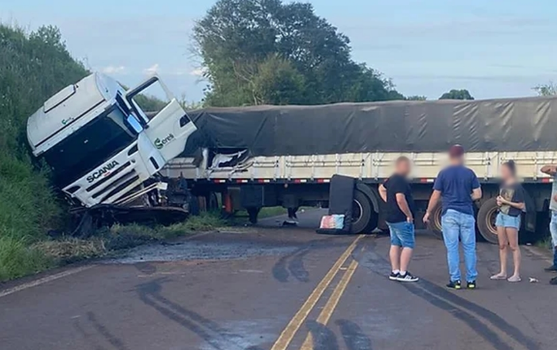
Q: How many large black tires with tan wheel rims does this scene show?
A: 2